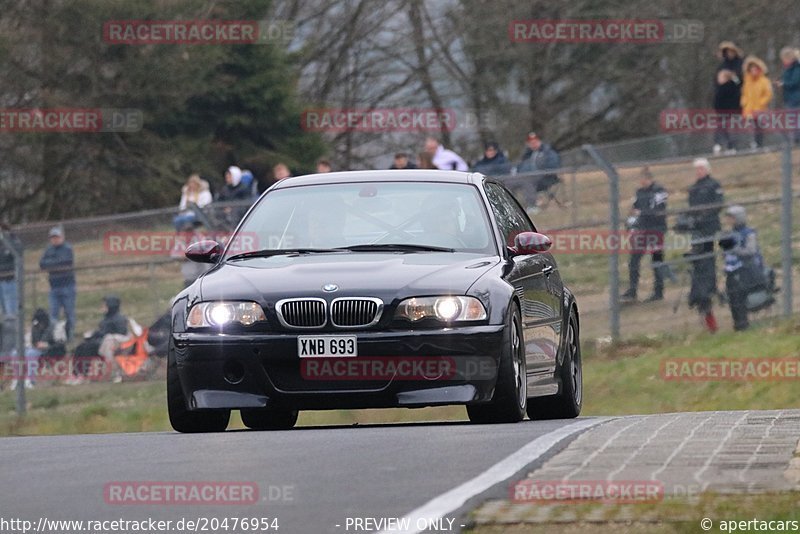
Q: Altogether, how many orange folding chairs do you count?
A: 1